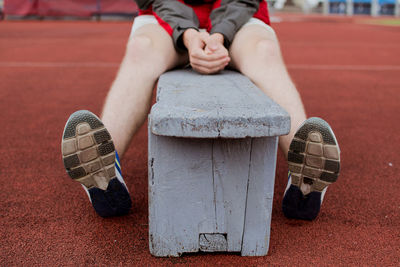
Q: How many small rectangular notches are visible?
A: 1